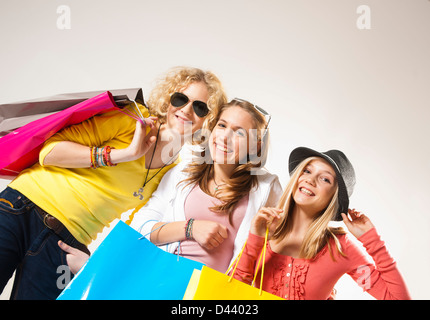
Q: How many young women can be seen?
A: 3